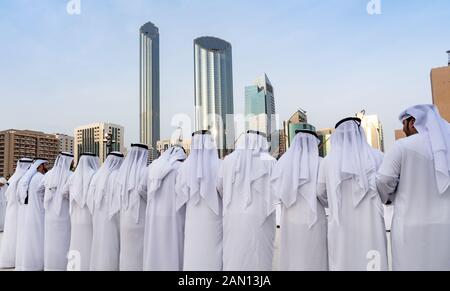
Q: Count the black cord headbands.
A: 11